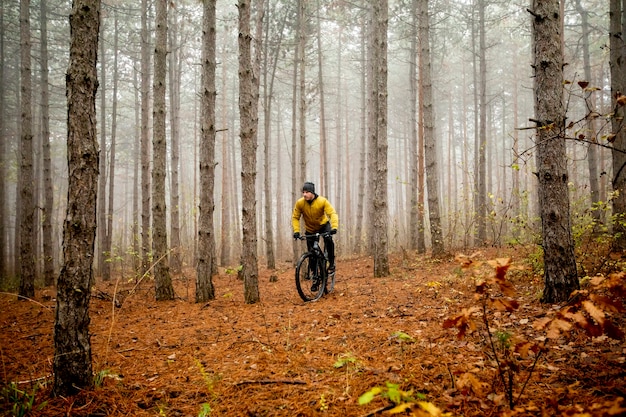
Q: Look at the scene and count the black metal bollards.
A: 0